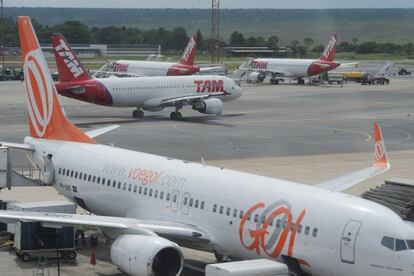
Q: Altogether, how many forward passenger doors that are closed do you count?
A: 1